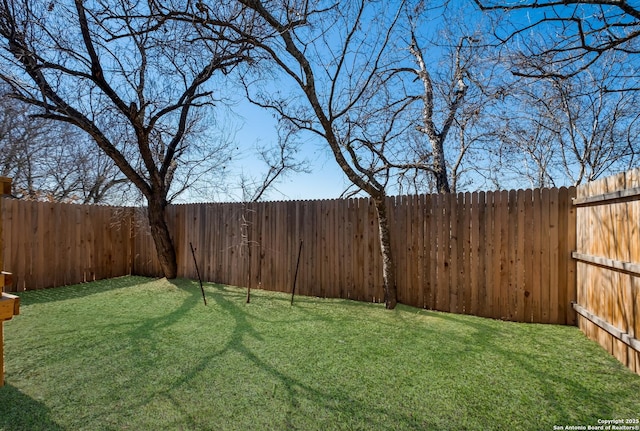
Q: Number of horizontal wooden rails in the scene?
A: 3